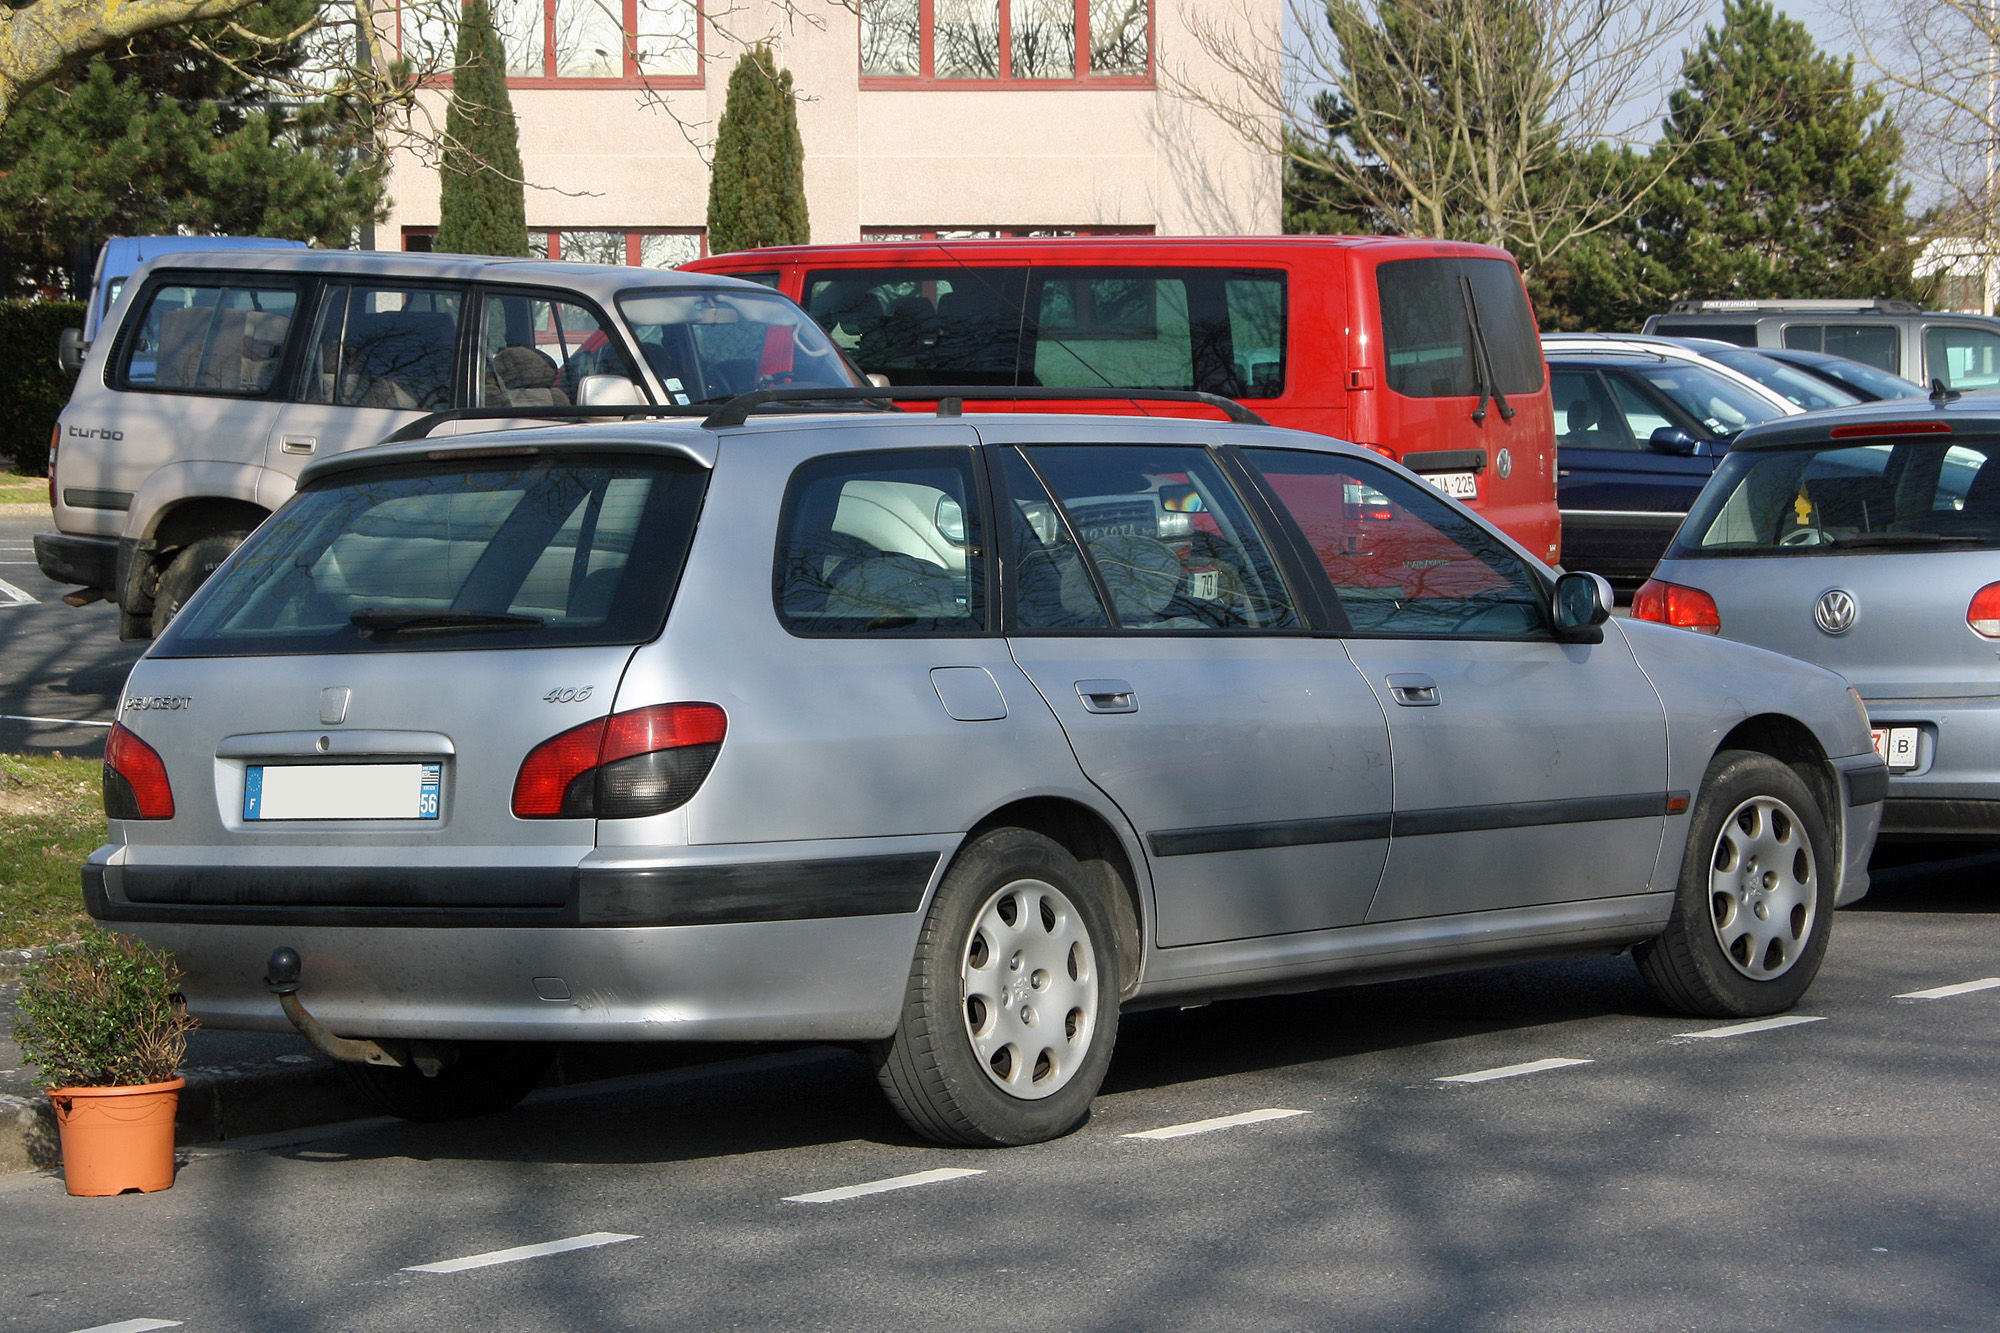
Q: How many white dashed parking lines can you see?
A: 7